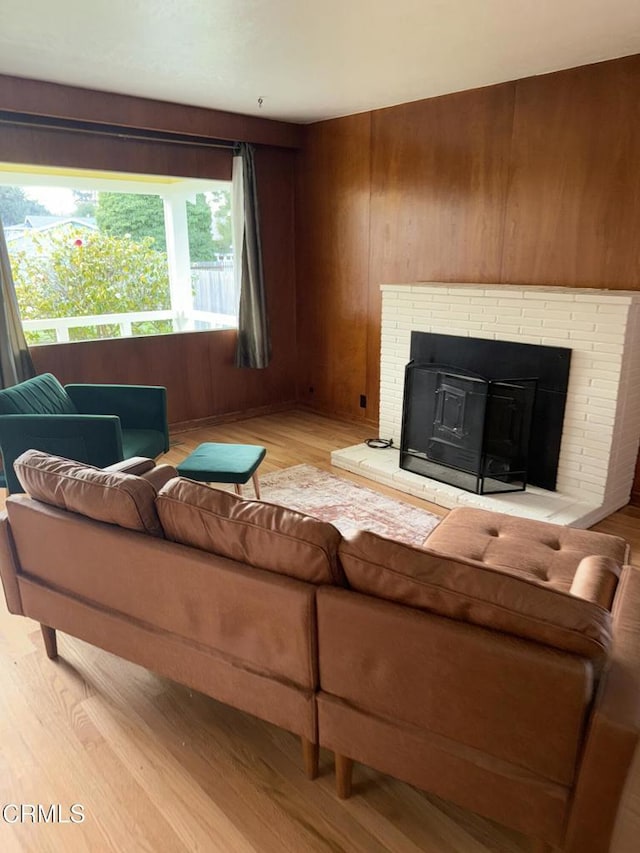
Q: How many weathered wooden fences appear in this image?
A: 1